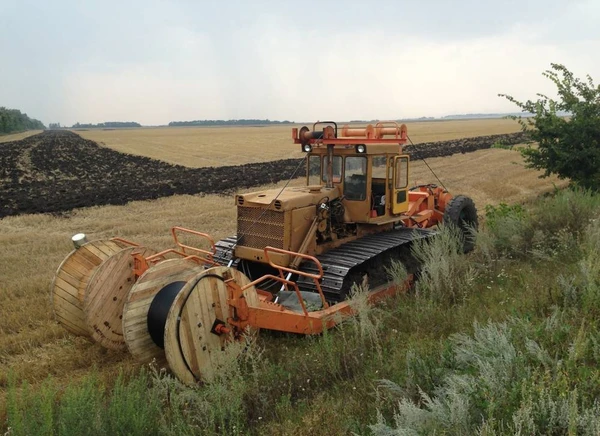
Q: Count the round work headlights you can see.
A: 2